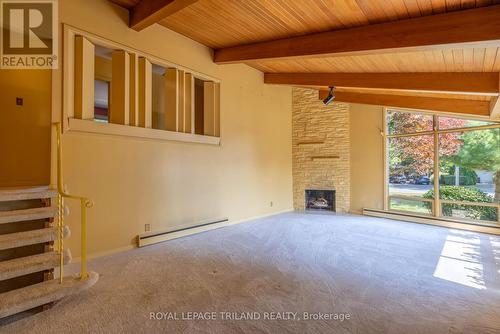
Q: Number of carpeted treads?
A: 5